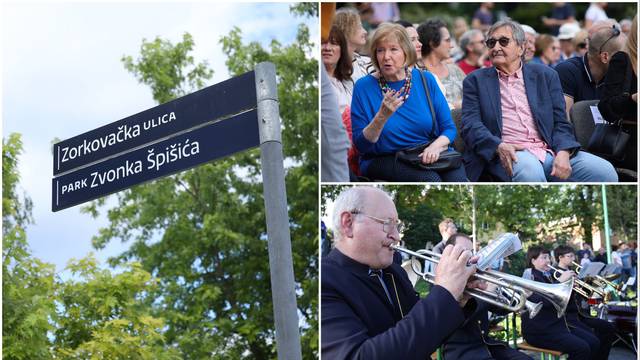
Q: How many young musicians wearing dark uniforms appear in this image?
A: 2